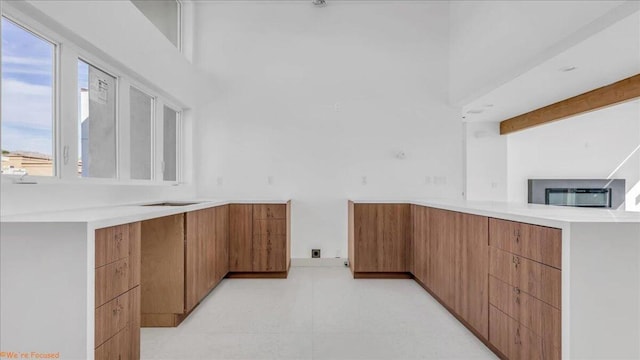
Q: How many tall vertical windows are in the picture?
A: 4